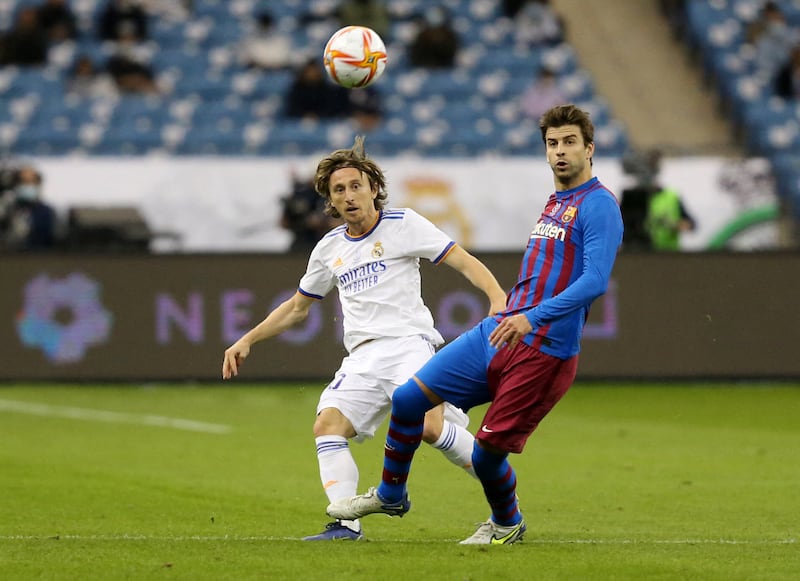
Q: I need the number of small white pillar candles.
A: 0